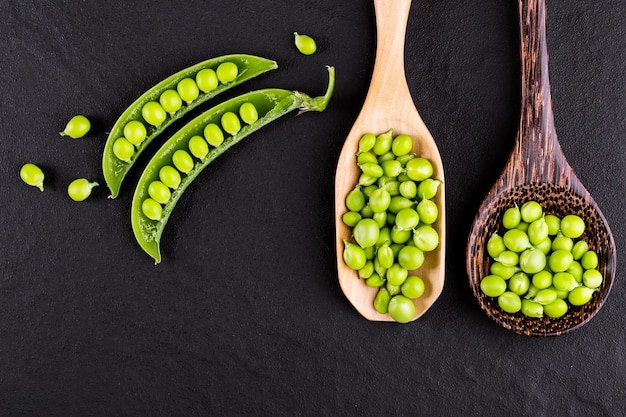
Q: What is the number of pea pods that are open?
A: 2